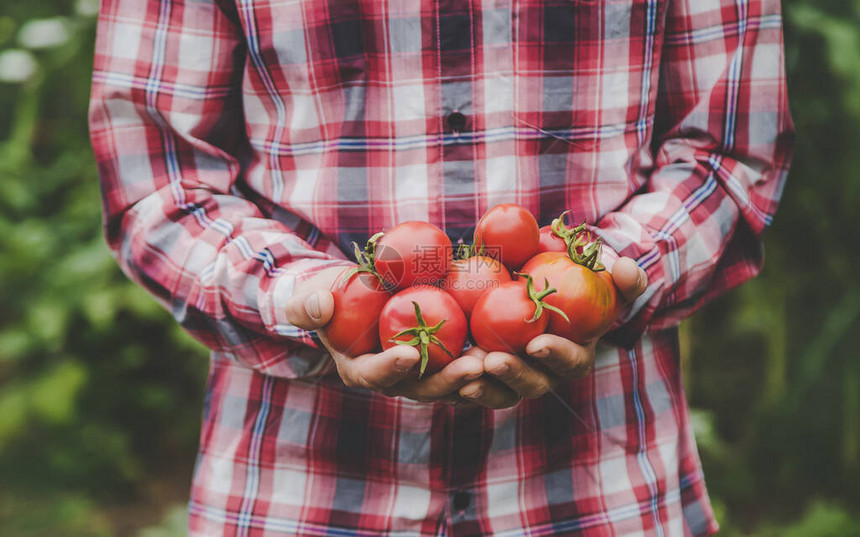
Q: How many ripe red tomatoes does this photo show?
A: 8